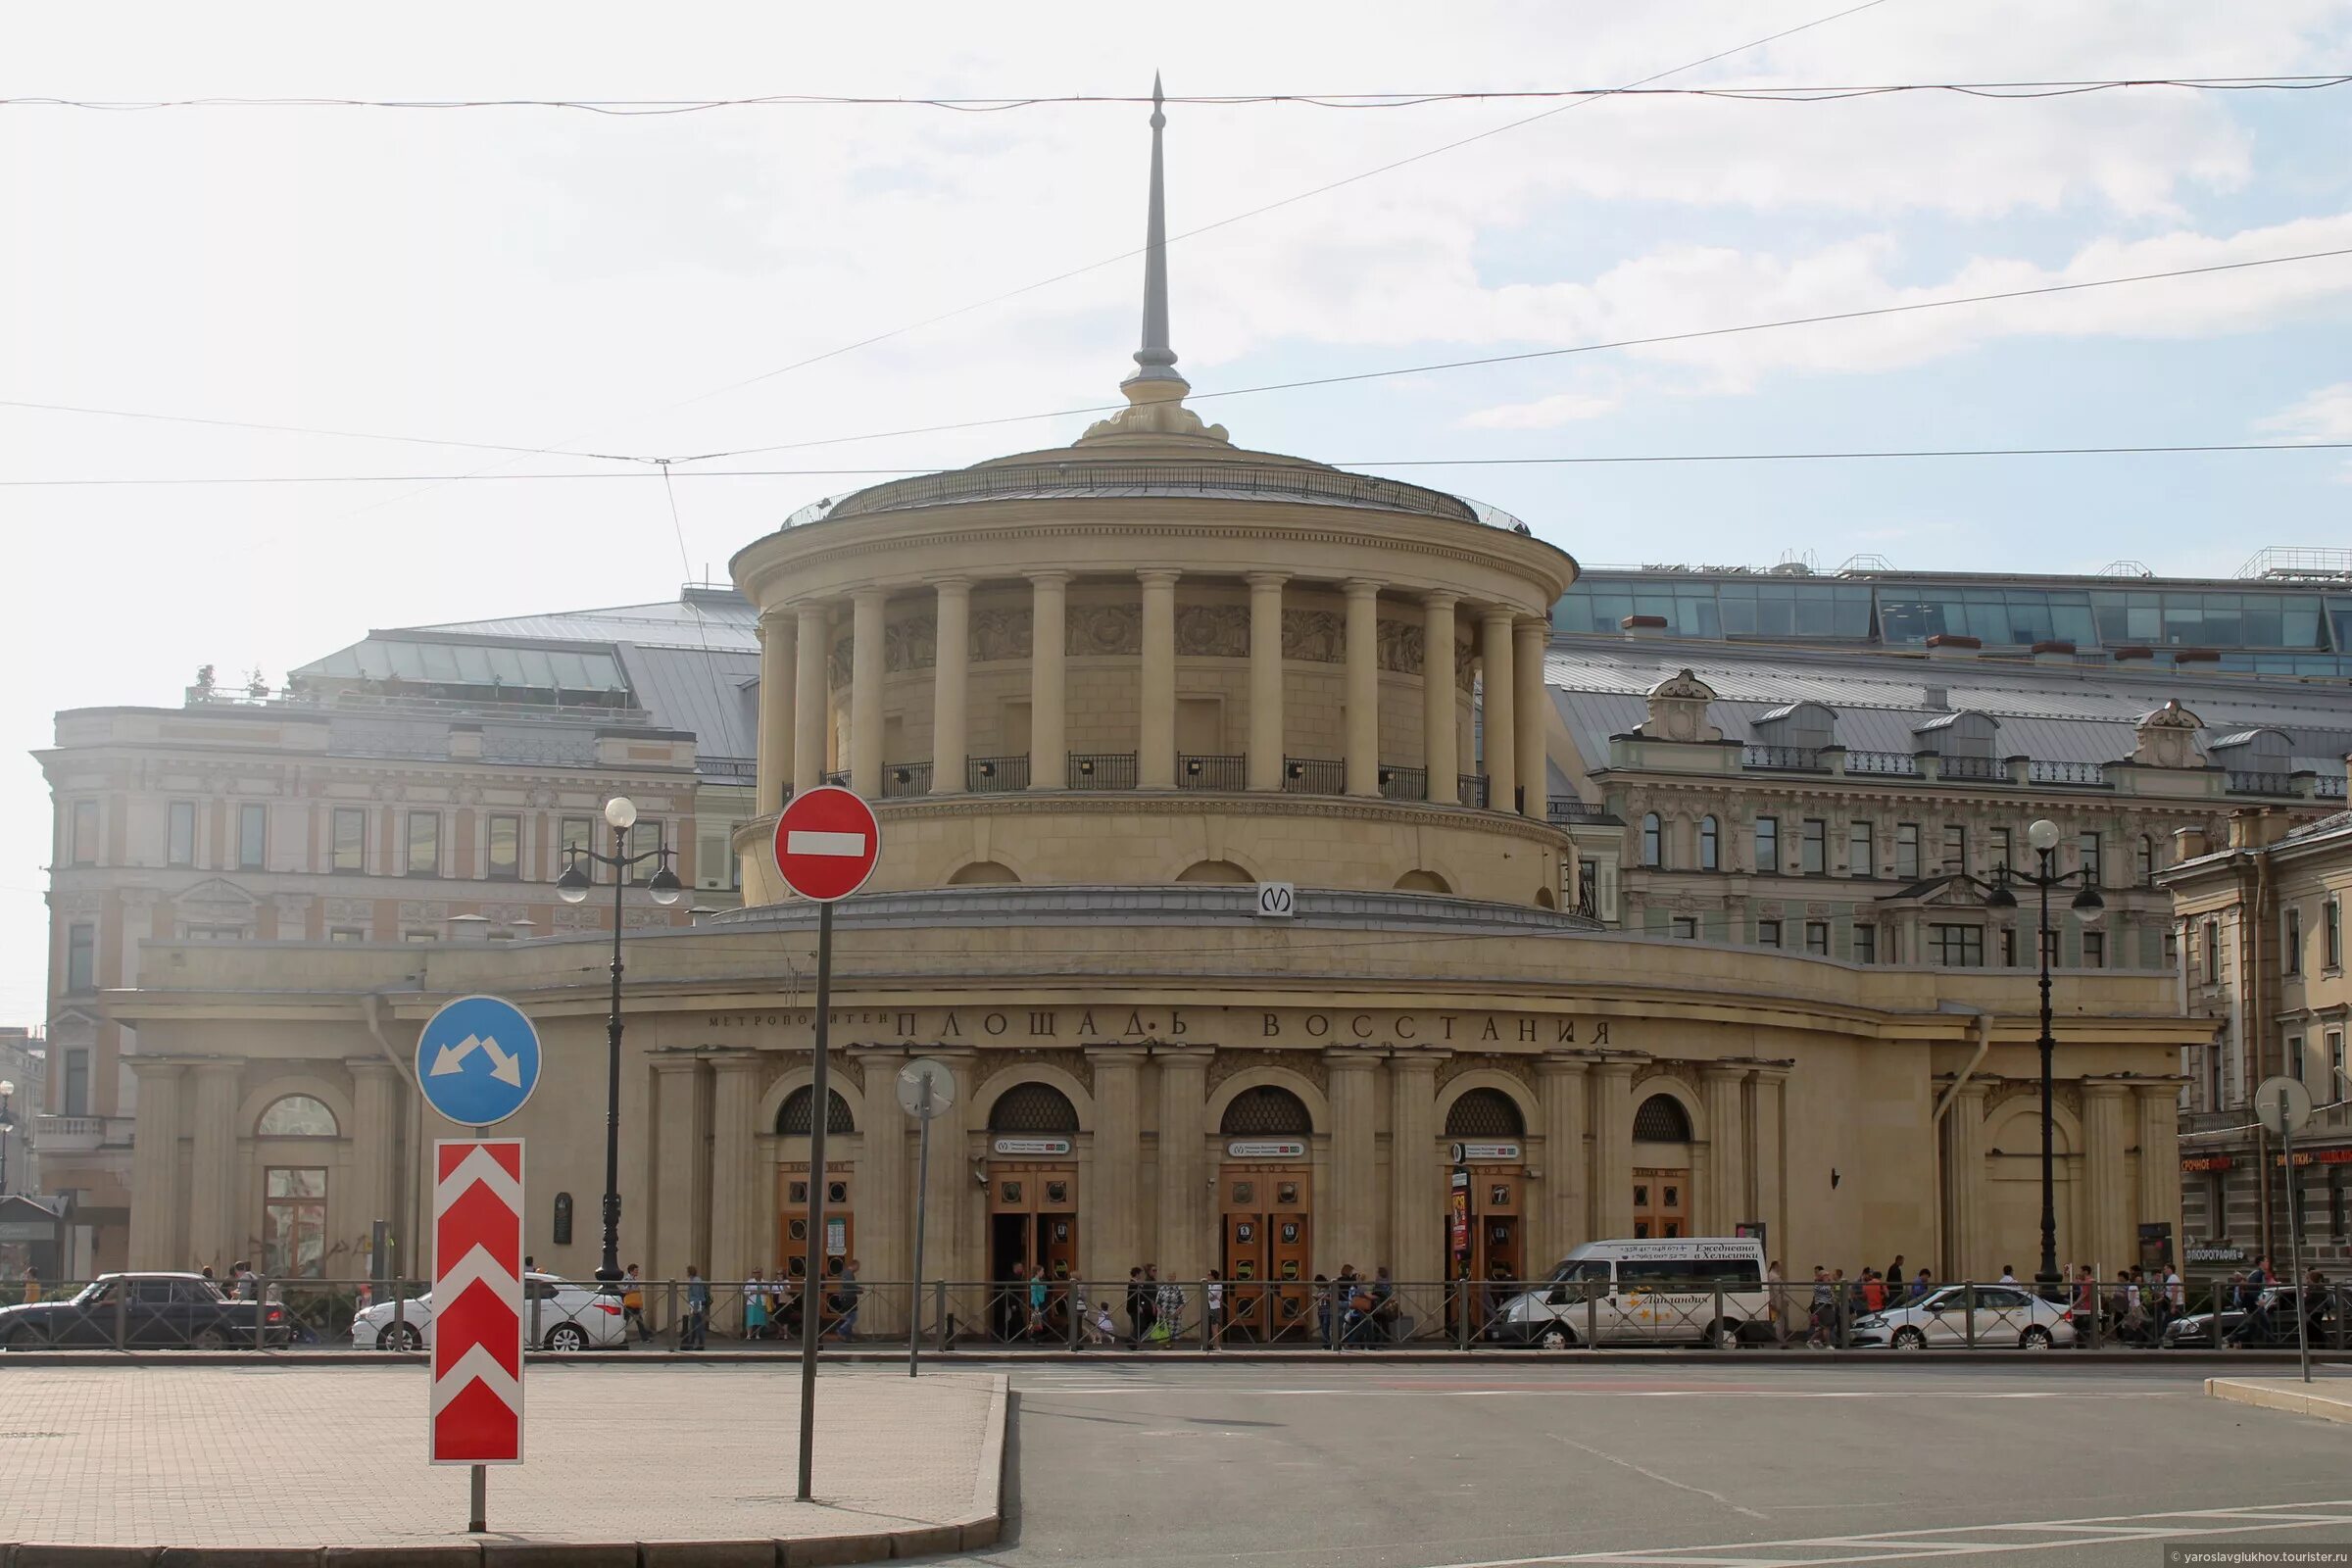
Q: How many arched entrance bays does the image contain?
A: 5